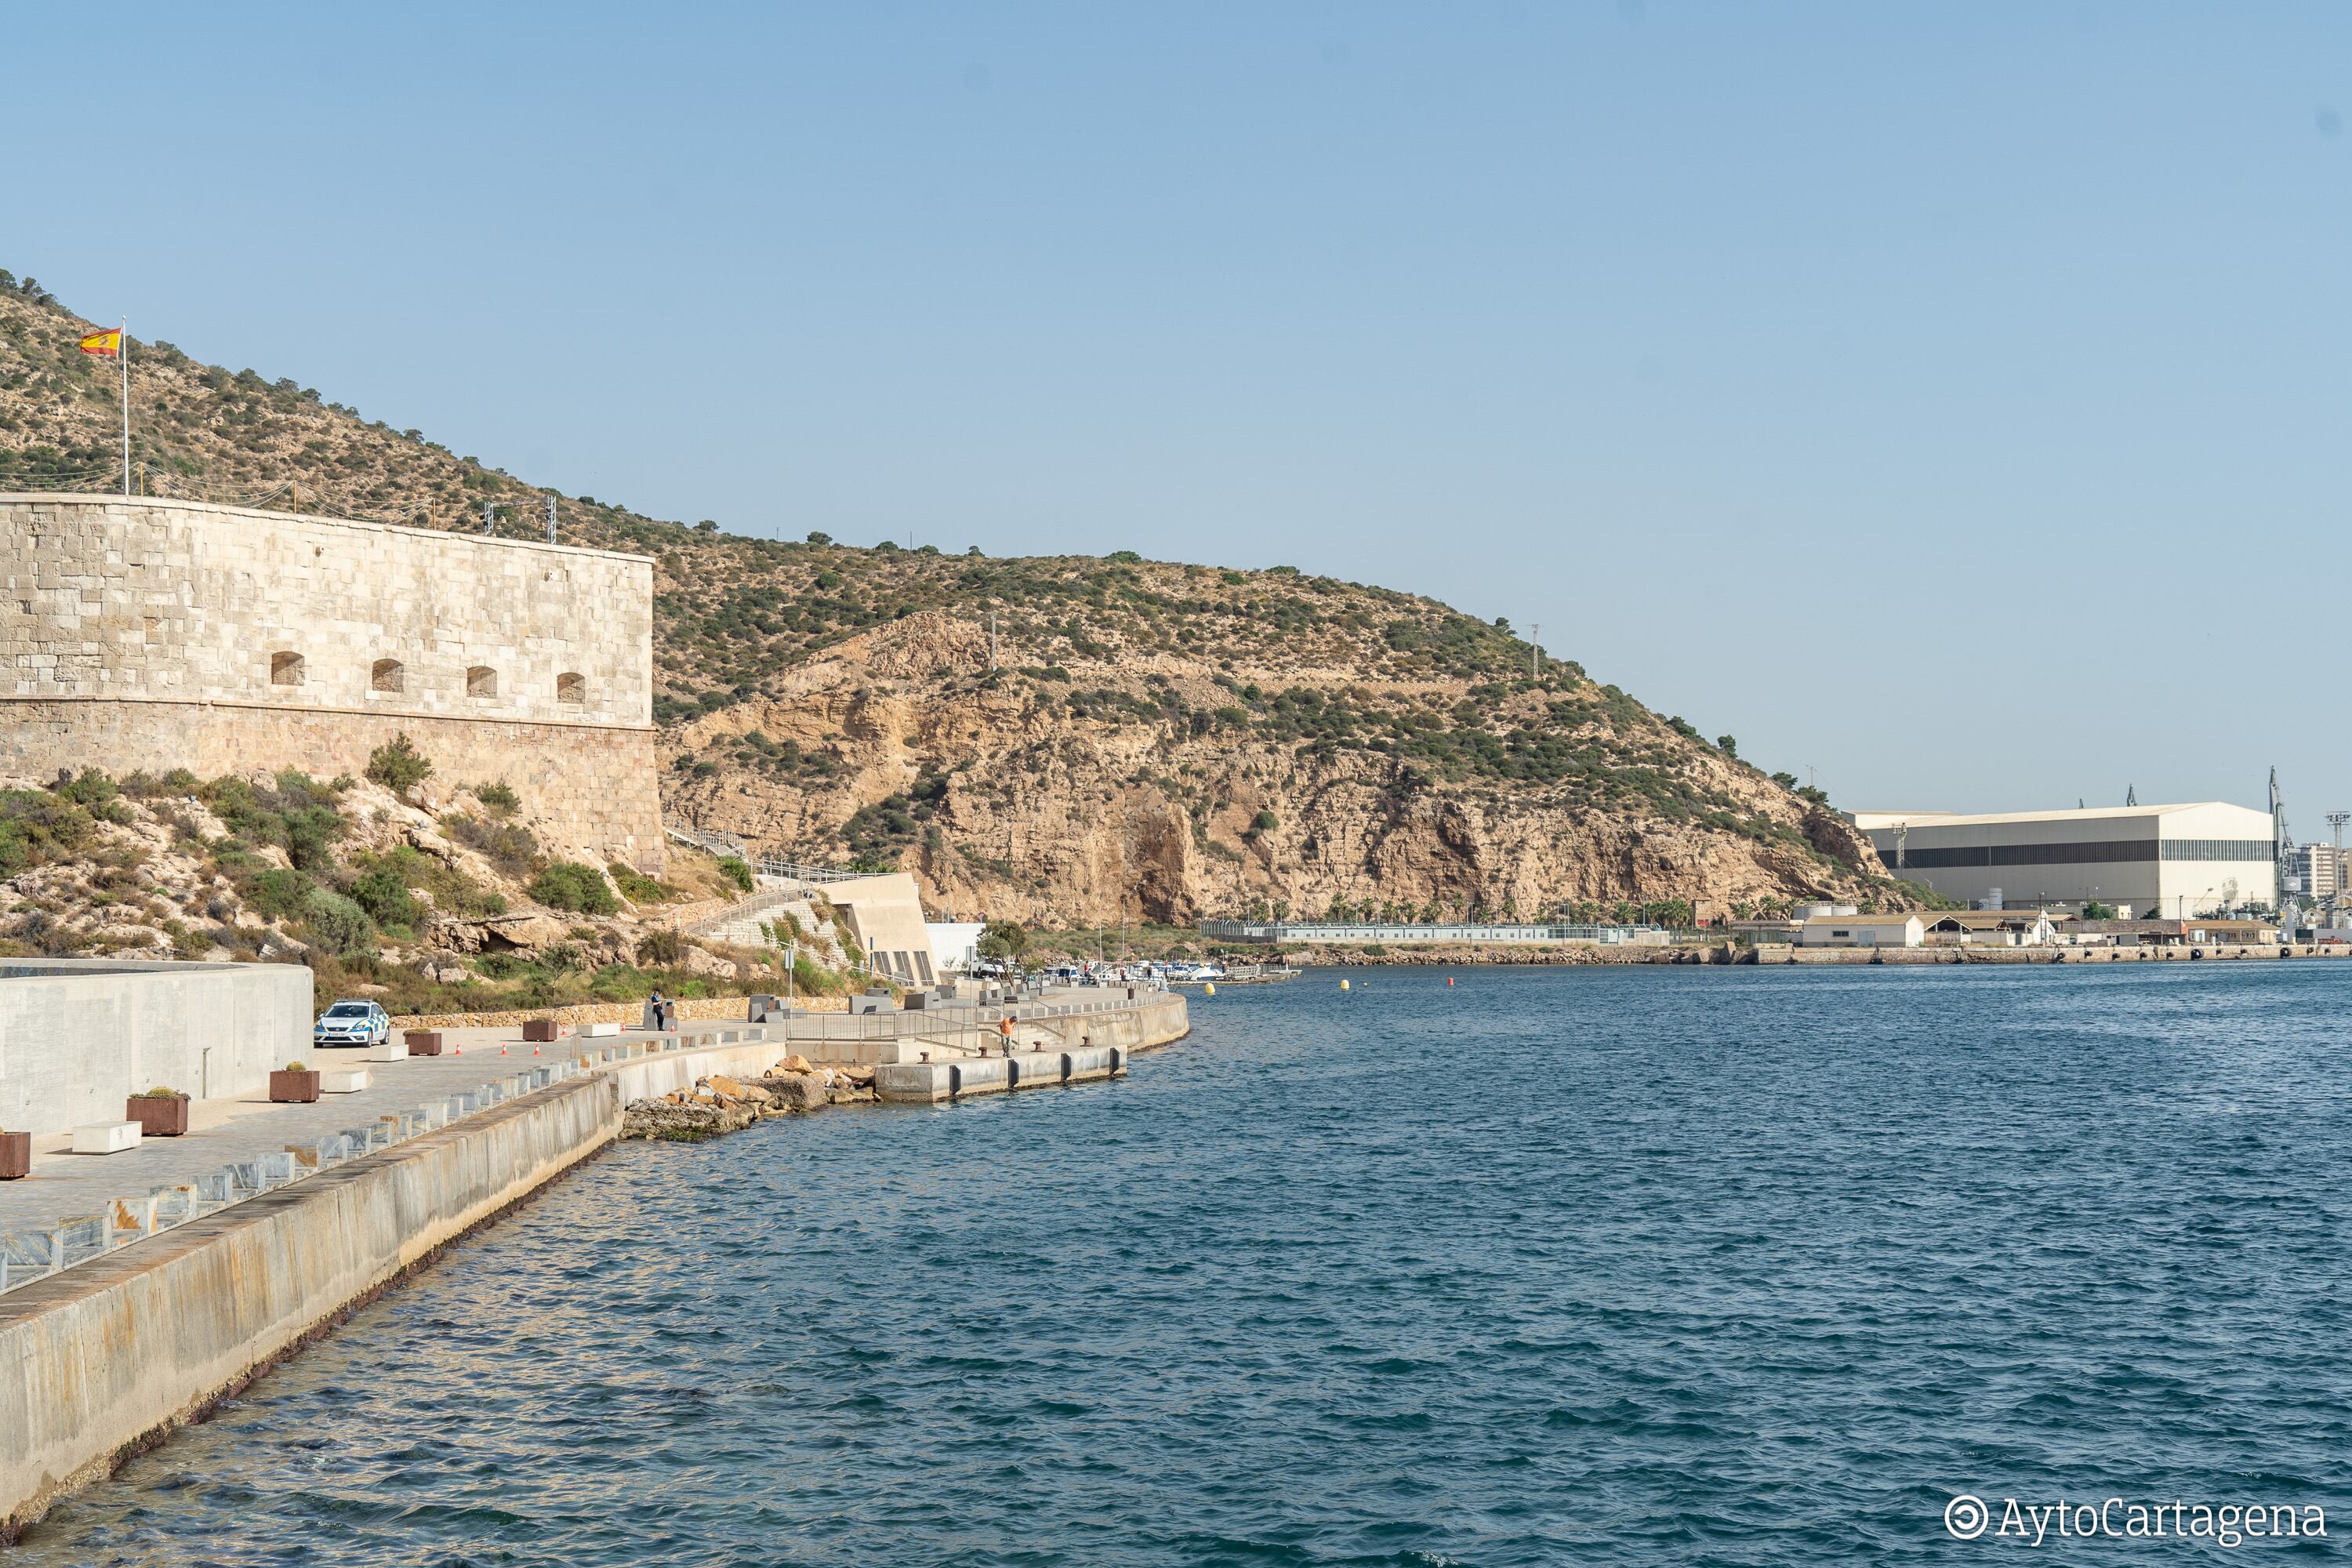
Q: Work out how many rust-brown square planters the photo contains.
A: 5